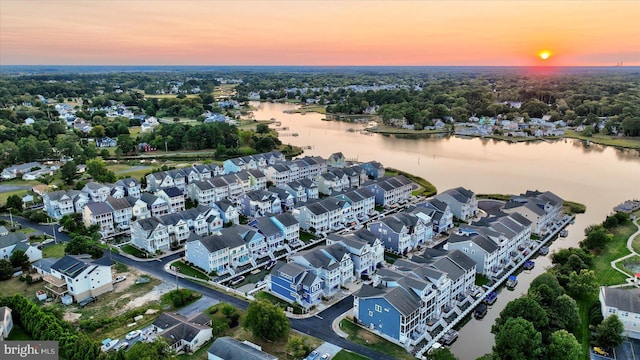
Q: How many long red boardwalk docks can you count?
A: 0